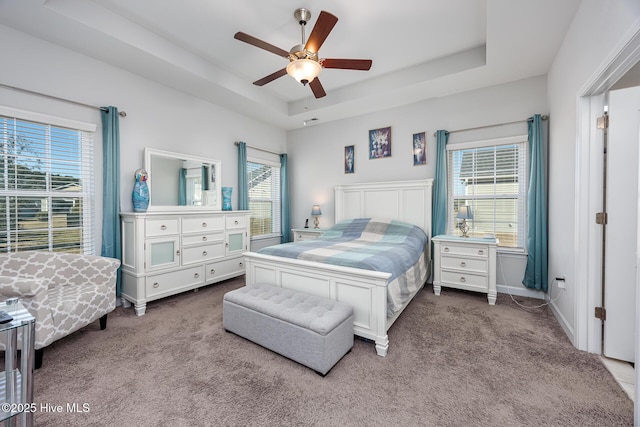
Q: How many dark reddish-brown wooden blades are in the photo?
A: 5